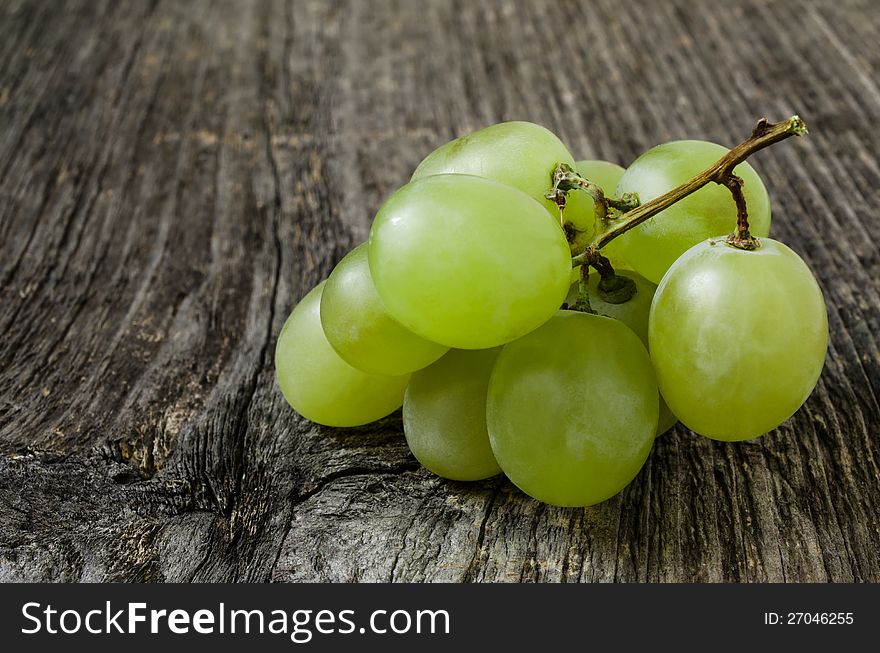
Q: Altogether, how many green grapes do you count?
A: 10